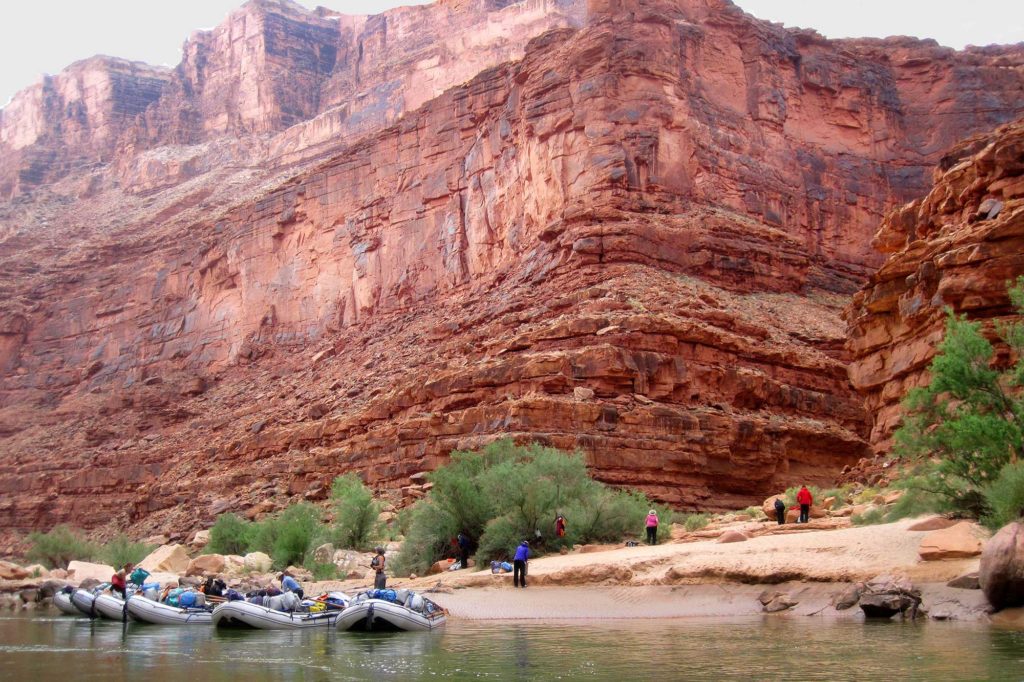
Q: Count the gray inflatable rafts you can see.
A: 6